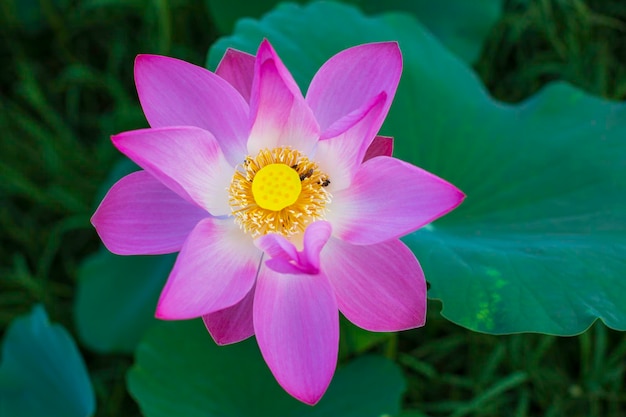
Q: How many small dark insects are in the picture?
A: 3